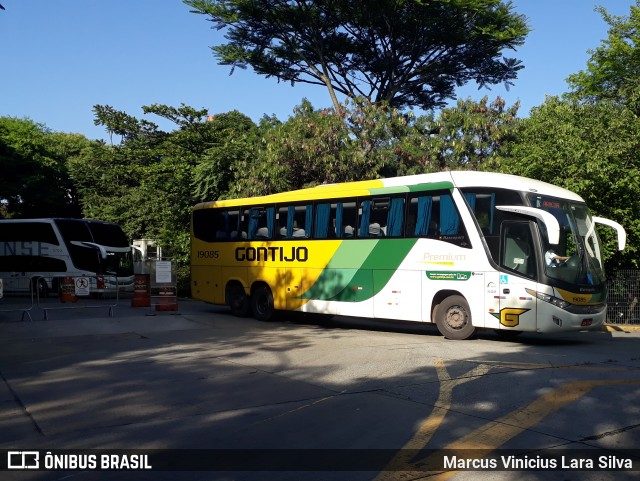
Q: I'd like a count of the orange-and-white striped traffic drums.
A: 3